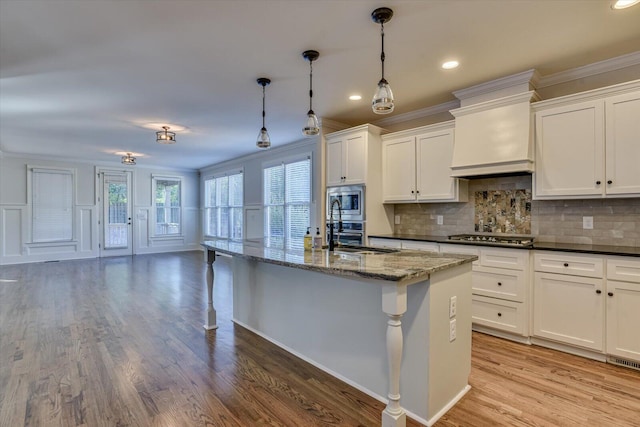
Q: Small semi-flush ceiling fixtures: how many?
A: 2